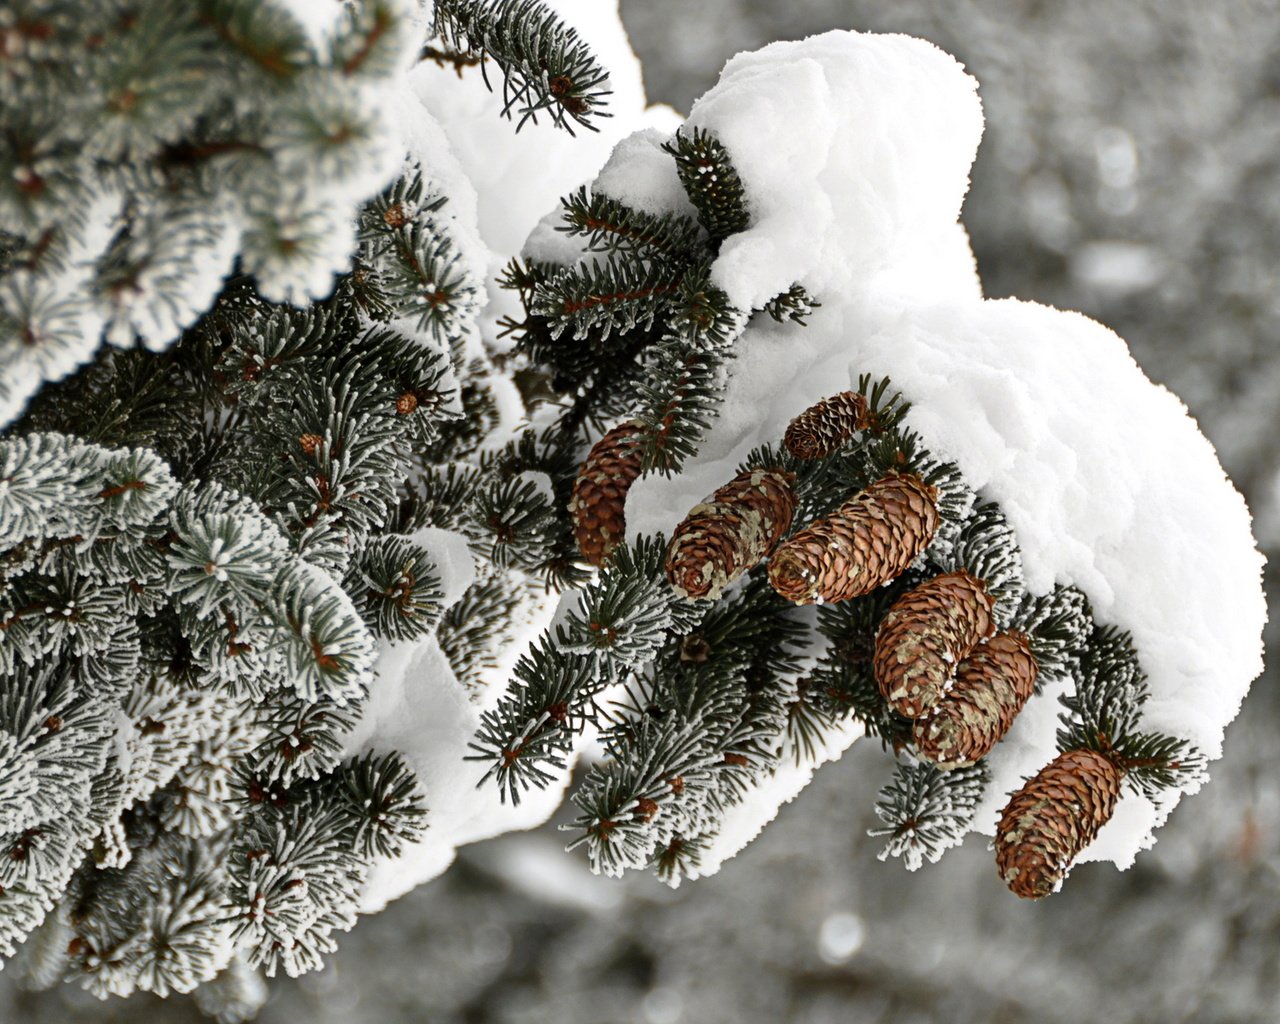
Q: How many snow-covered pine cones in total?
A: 7